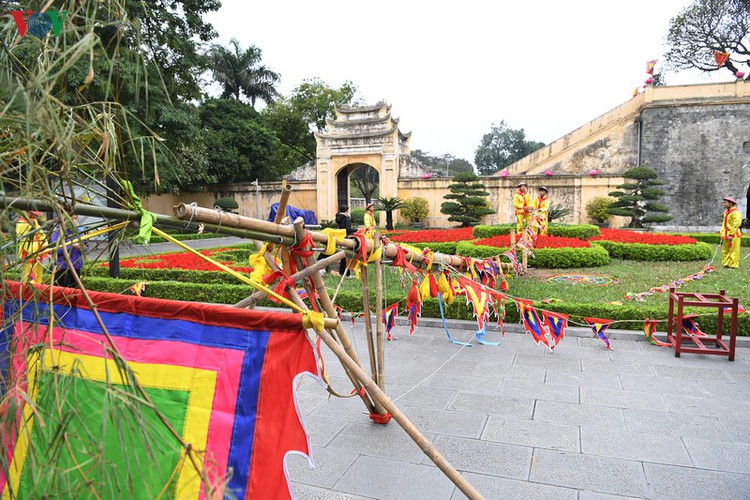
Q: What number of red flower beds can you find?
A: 4